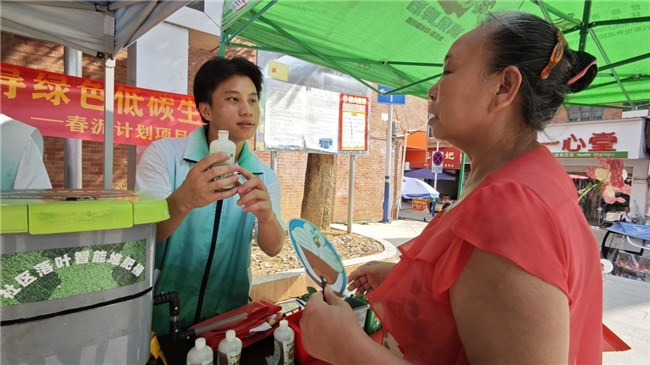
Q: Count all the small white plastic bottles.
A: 4